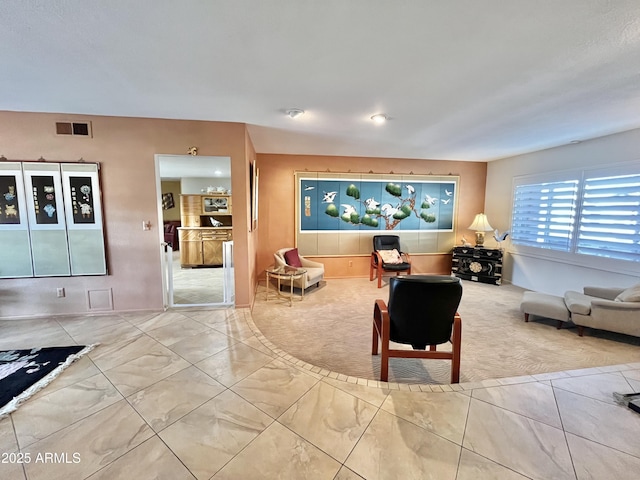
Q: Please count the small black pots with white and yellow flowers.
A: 0